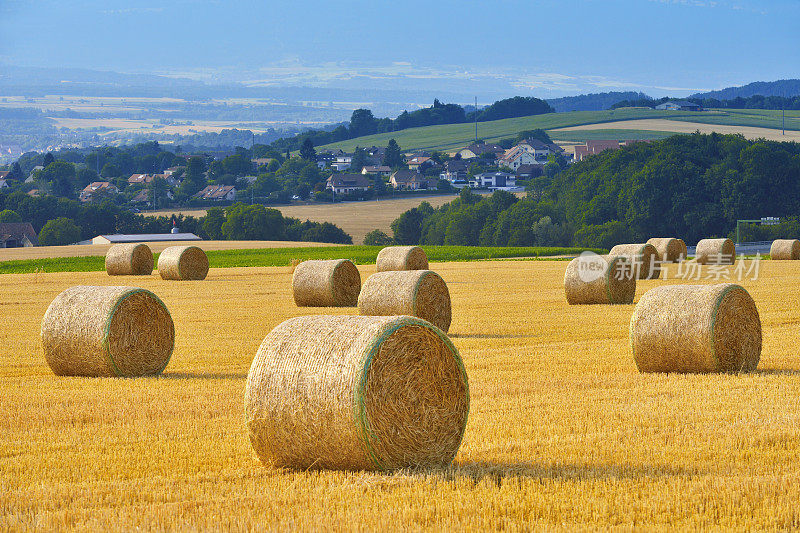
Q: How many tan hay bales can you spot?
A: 13